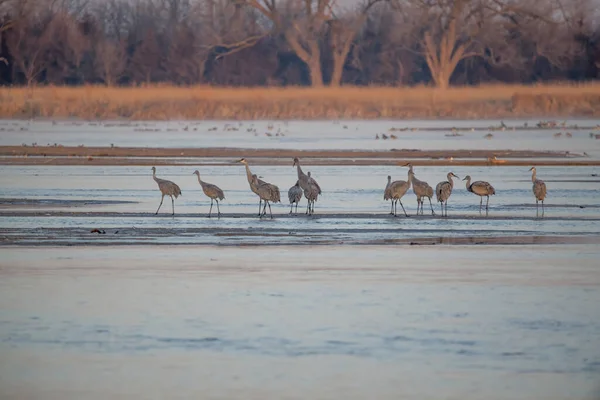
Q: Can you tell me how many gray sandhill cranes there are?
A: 13